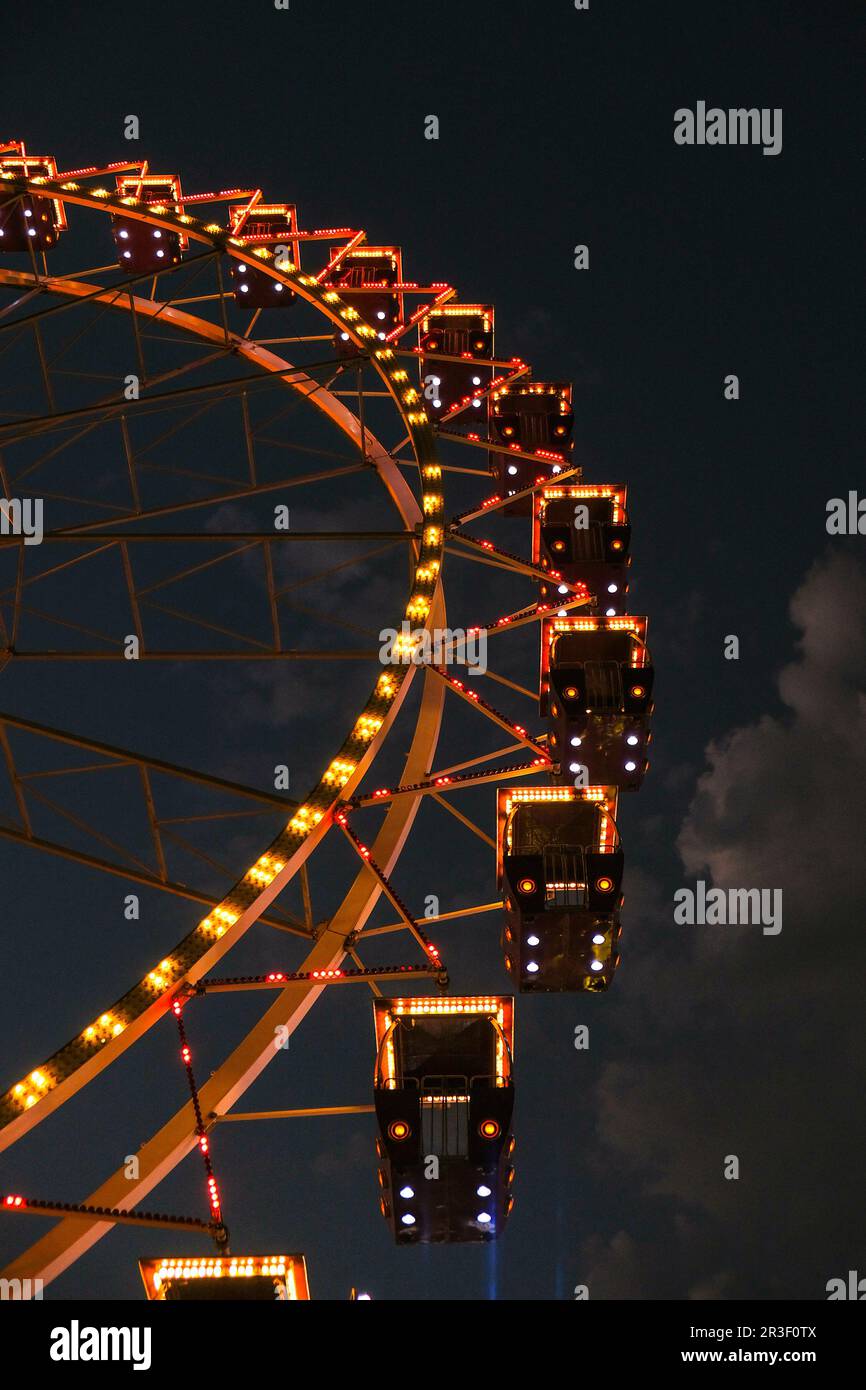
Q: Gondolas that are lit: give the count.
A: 11